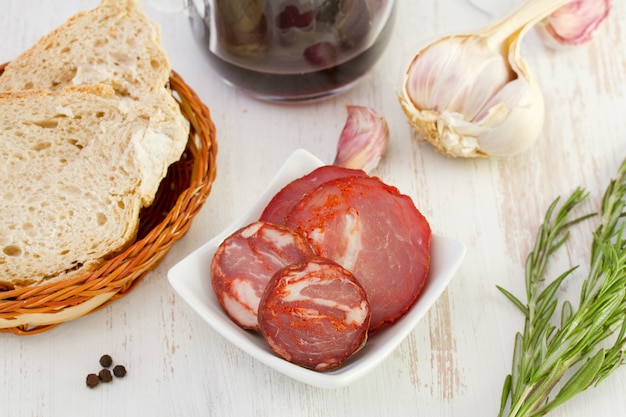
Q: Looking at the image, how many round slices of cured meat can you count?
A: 4